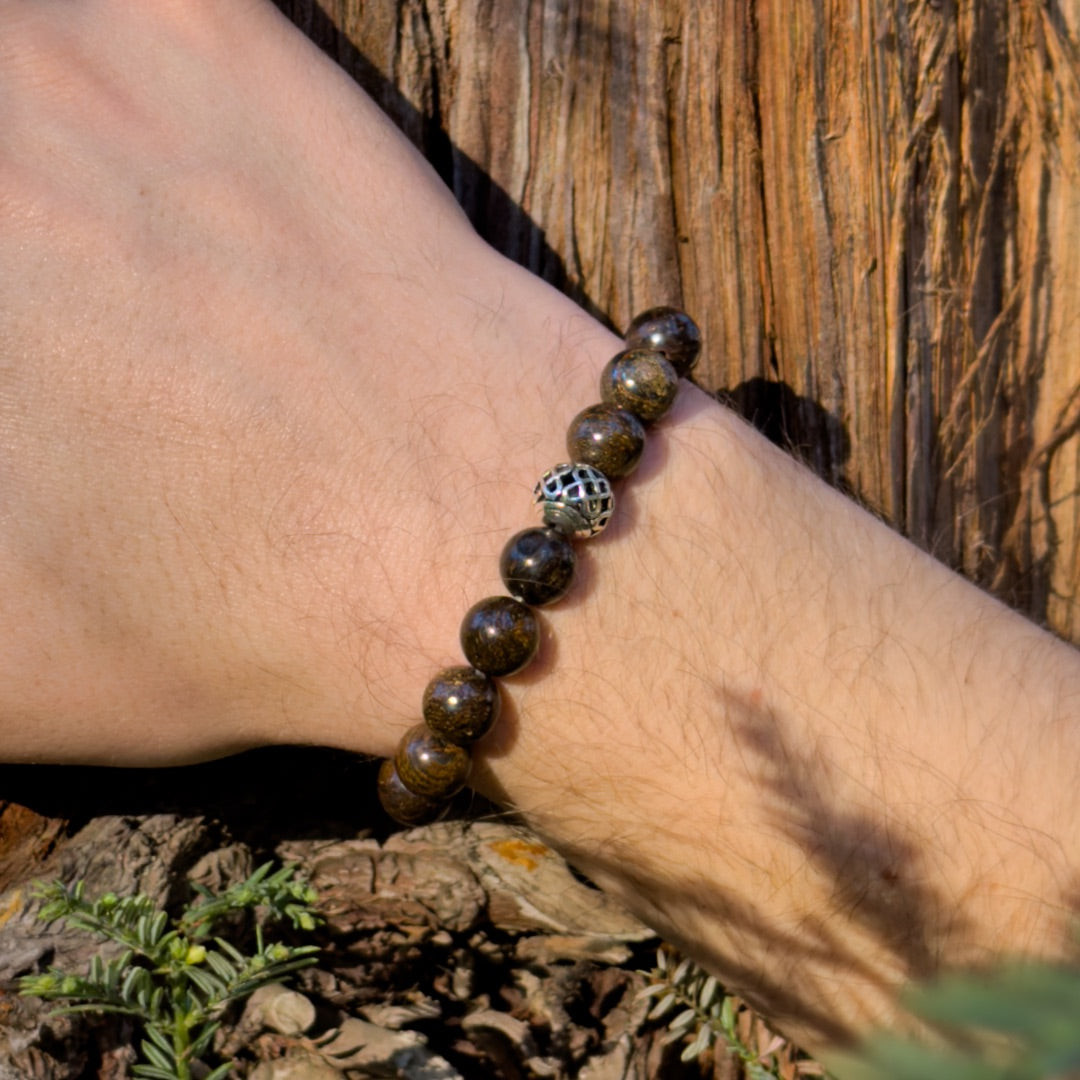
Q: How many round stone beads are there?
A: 8